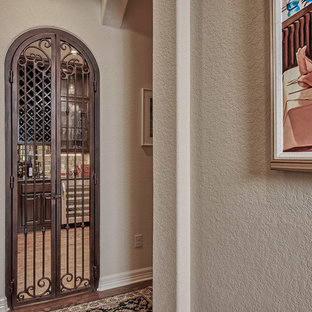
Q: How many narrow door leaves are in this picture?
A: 2